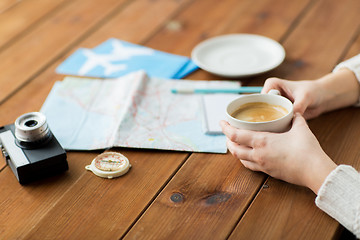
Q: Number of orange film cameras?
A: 0